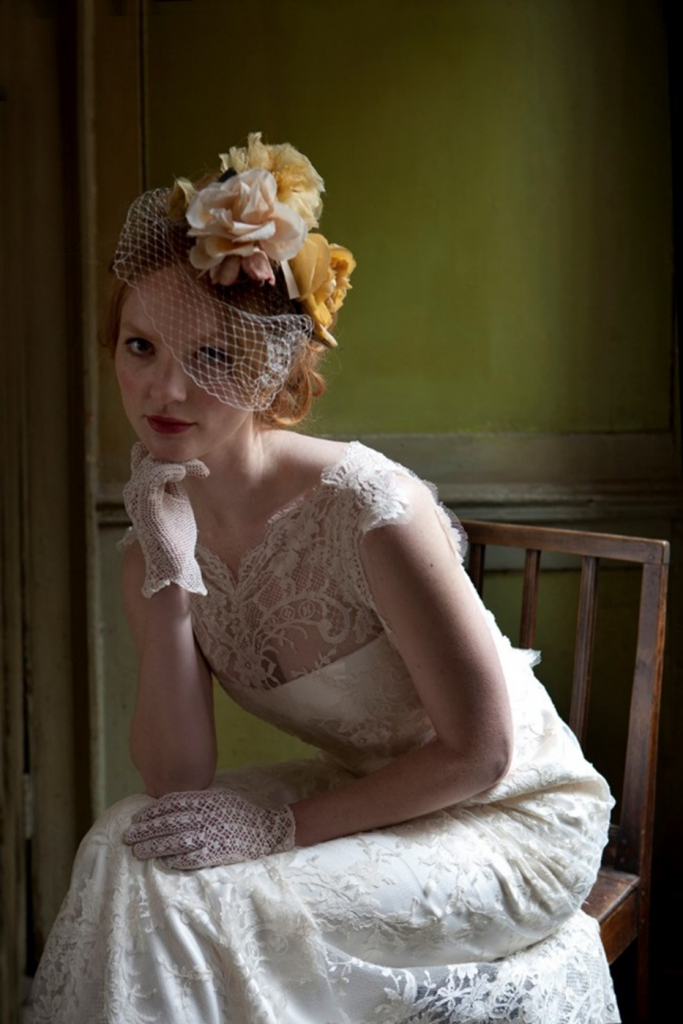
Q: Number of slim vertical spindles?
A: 3